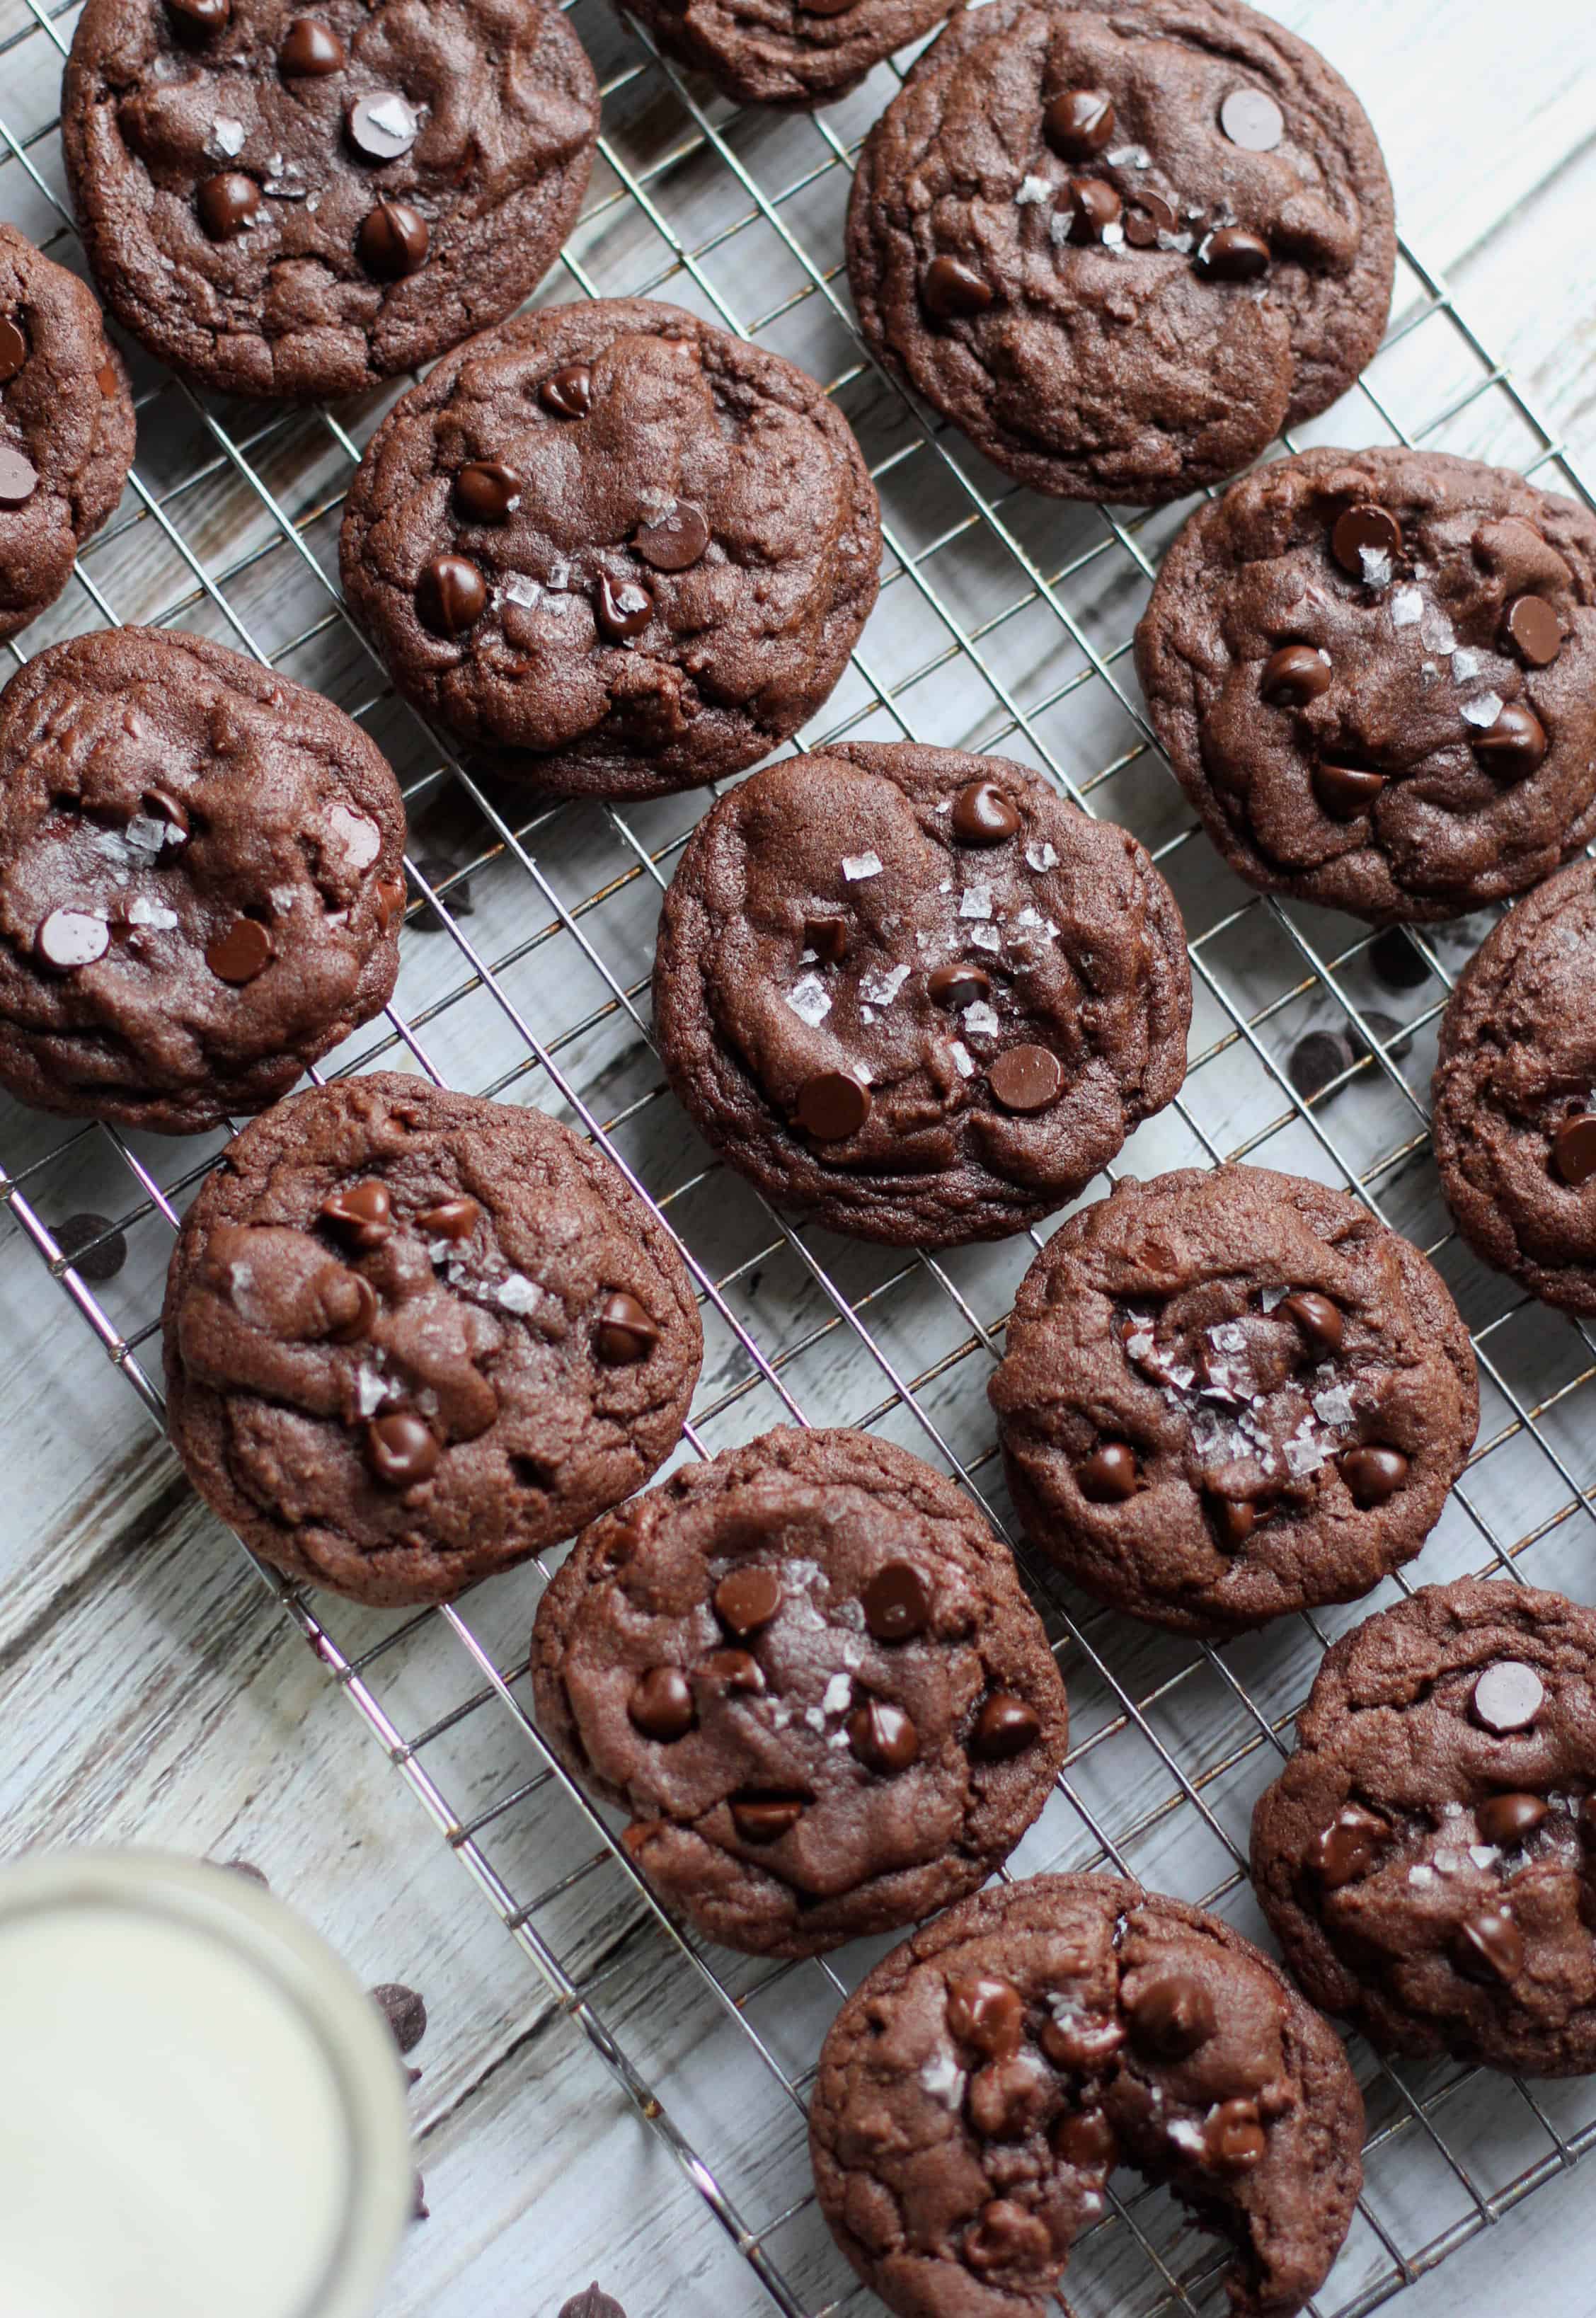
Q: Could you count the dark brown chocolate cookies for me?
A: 14